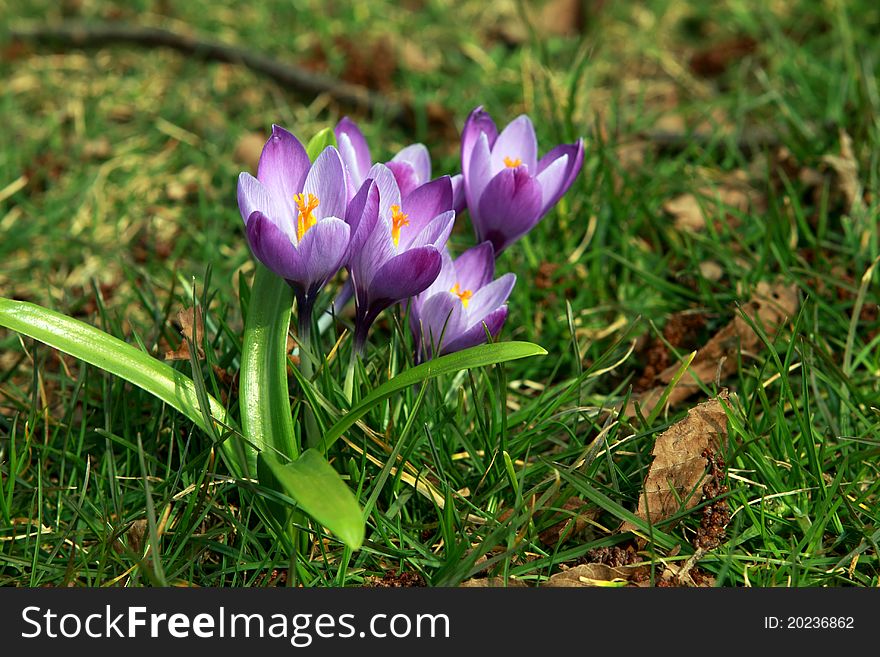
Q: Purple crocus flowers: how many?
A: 5